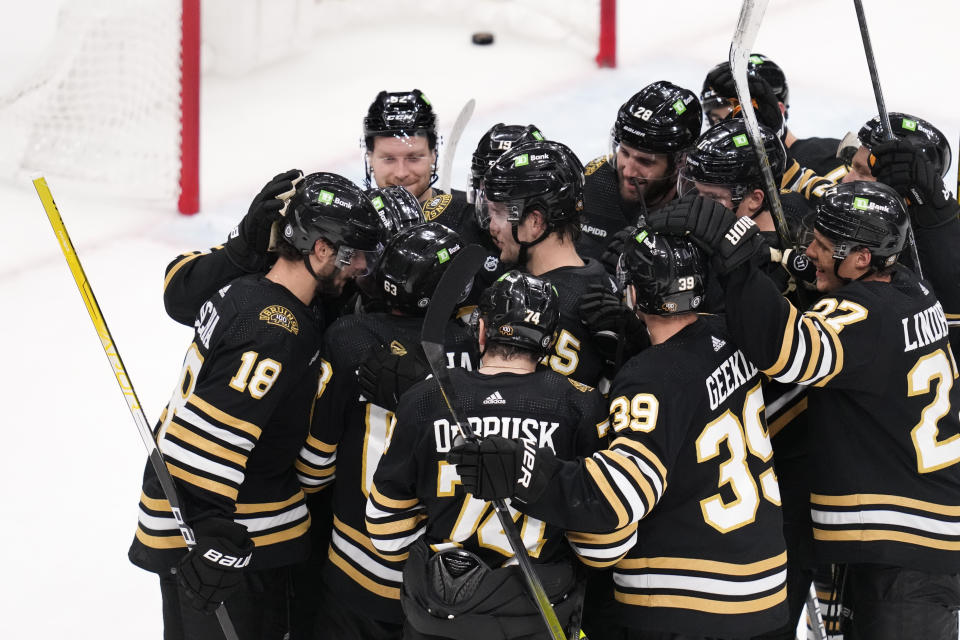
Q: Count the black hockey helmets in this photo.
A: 13